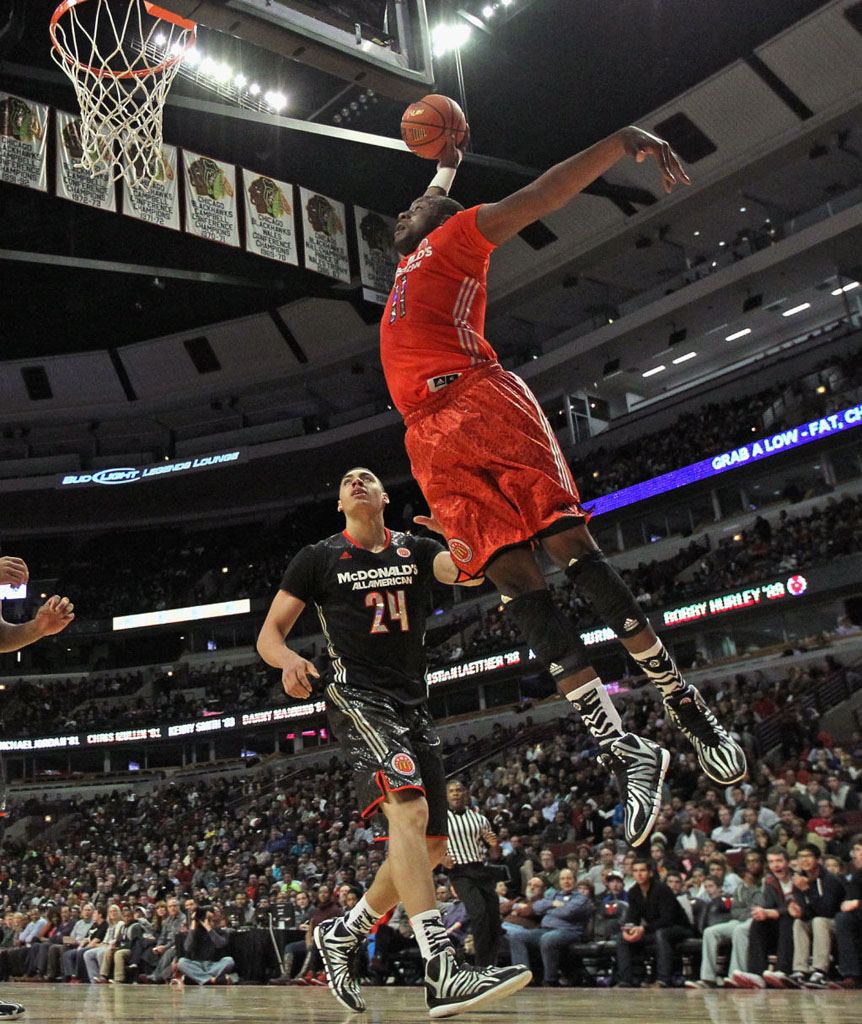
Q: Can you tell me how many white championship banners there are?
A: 7